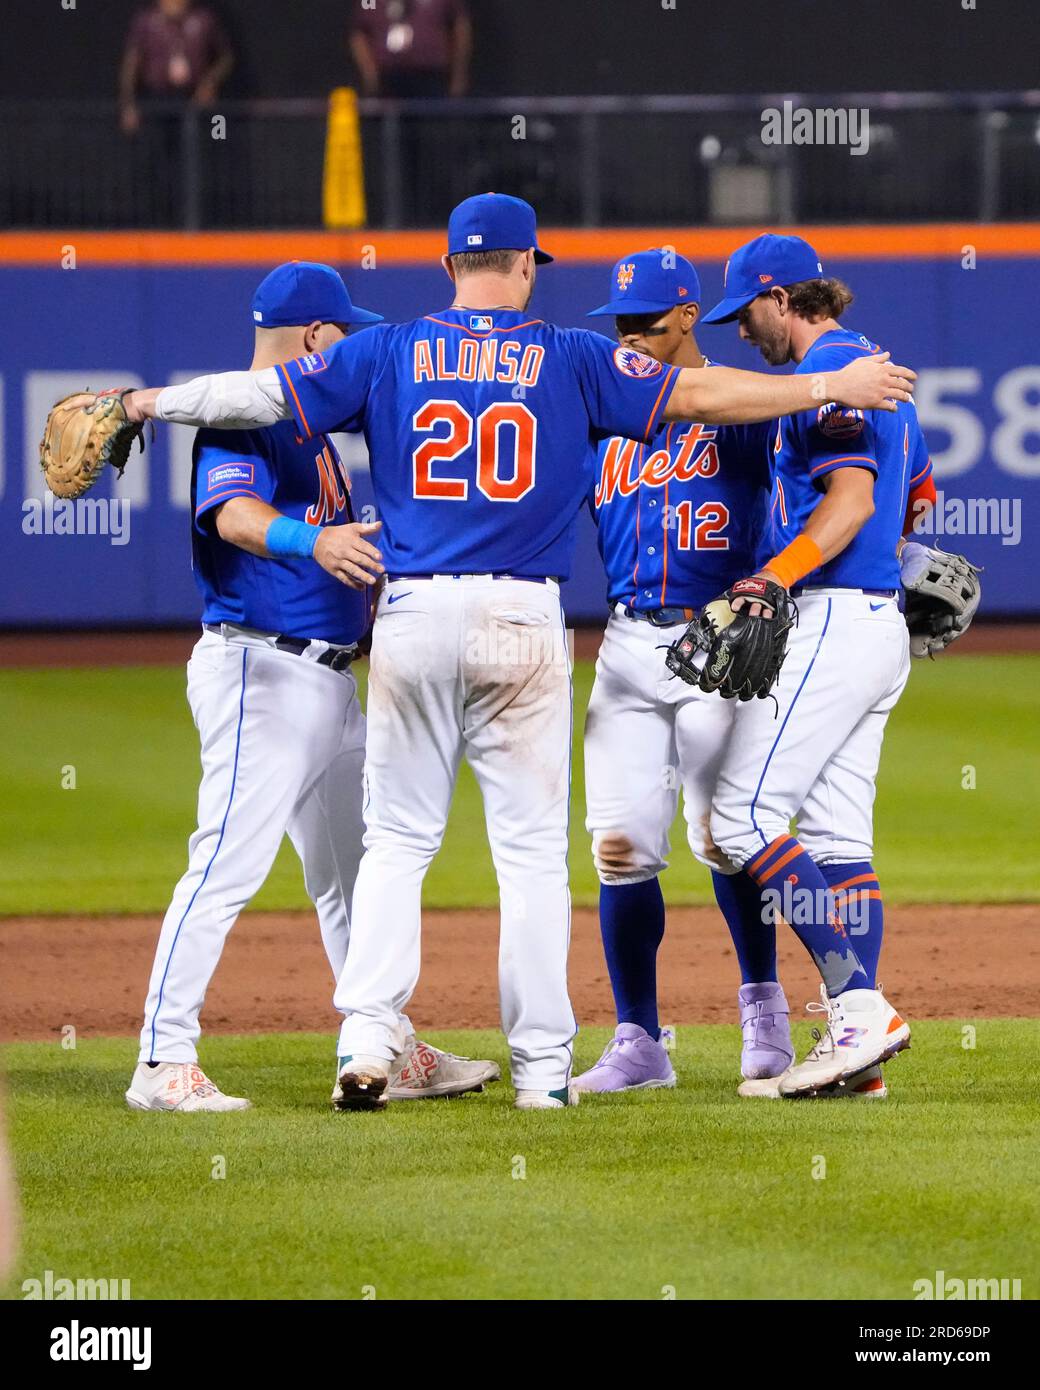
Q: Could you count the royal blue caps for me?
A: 4